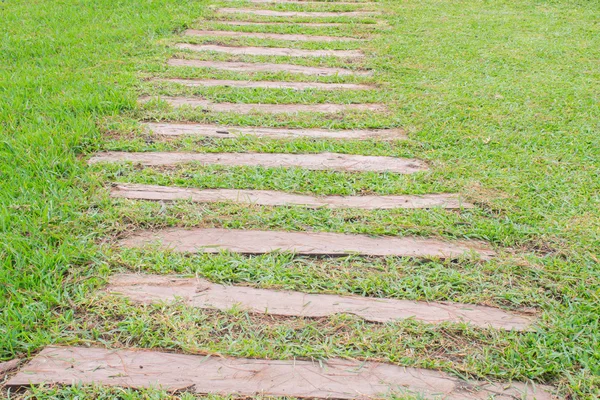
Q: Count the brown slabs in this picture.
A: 14